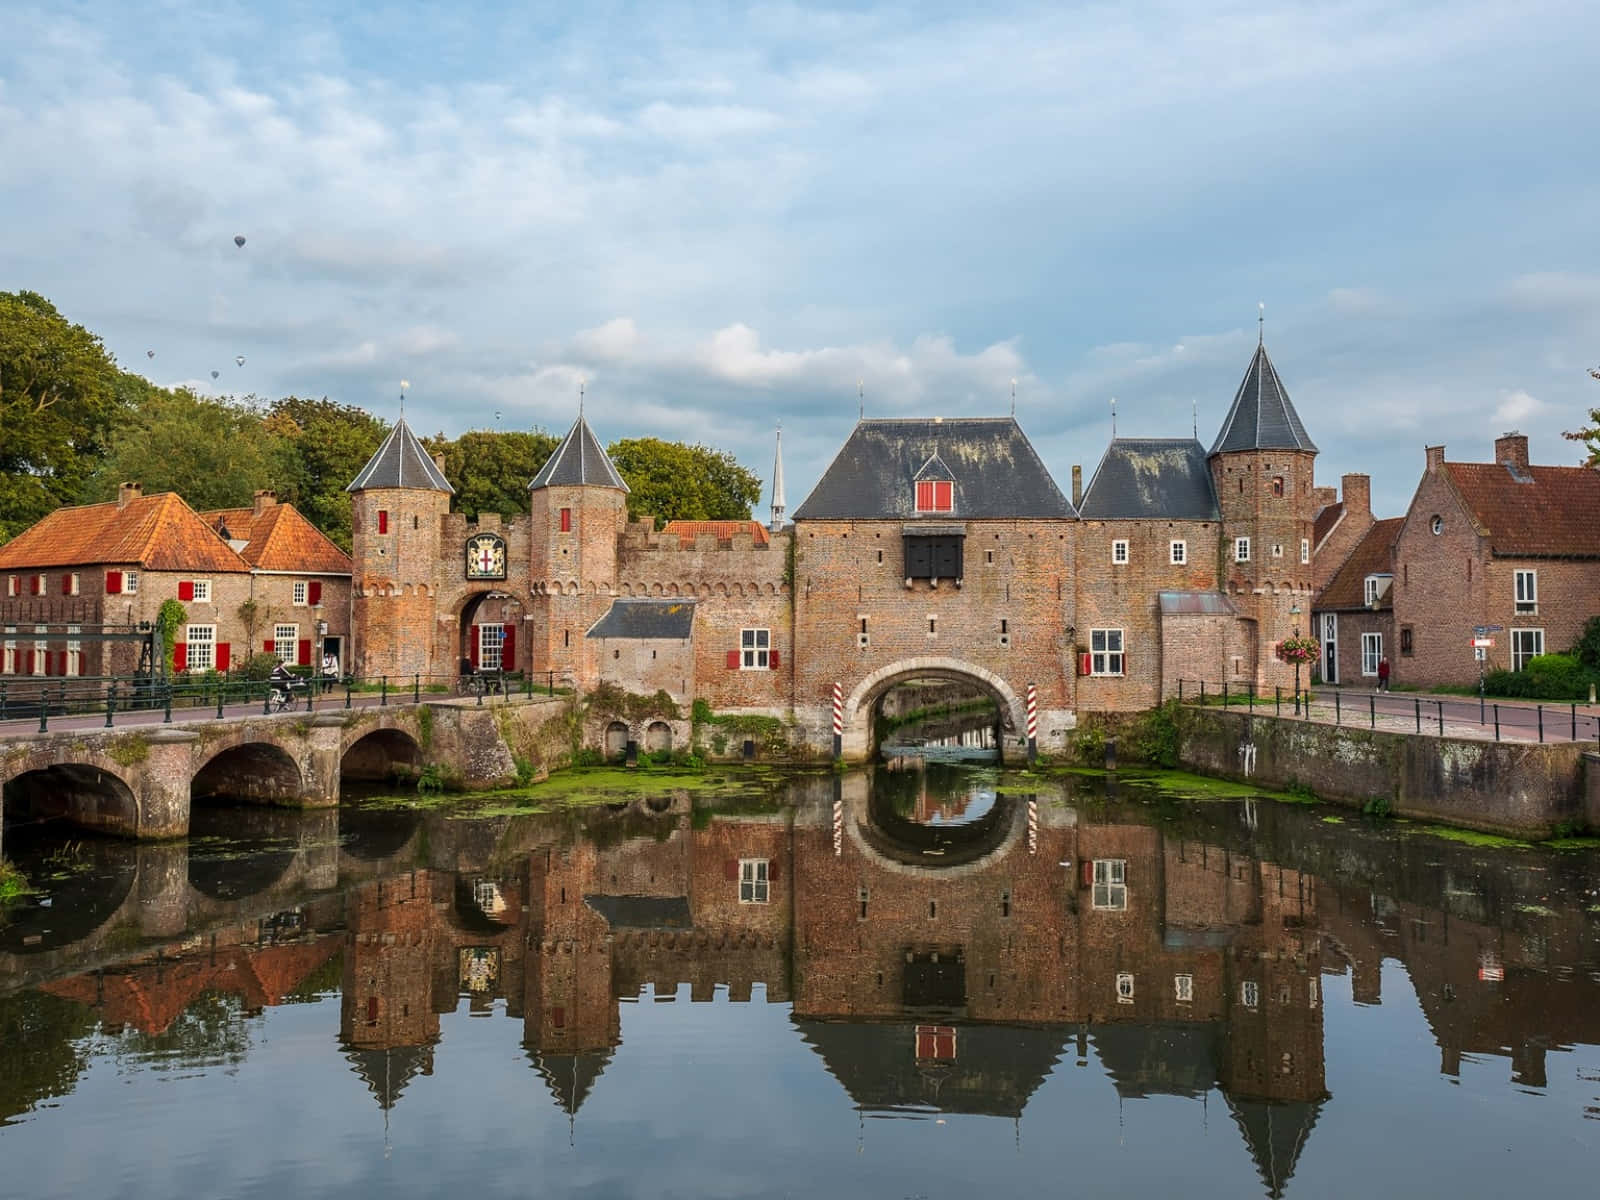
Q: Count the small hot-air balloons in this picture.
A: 5